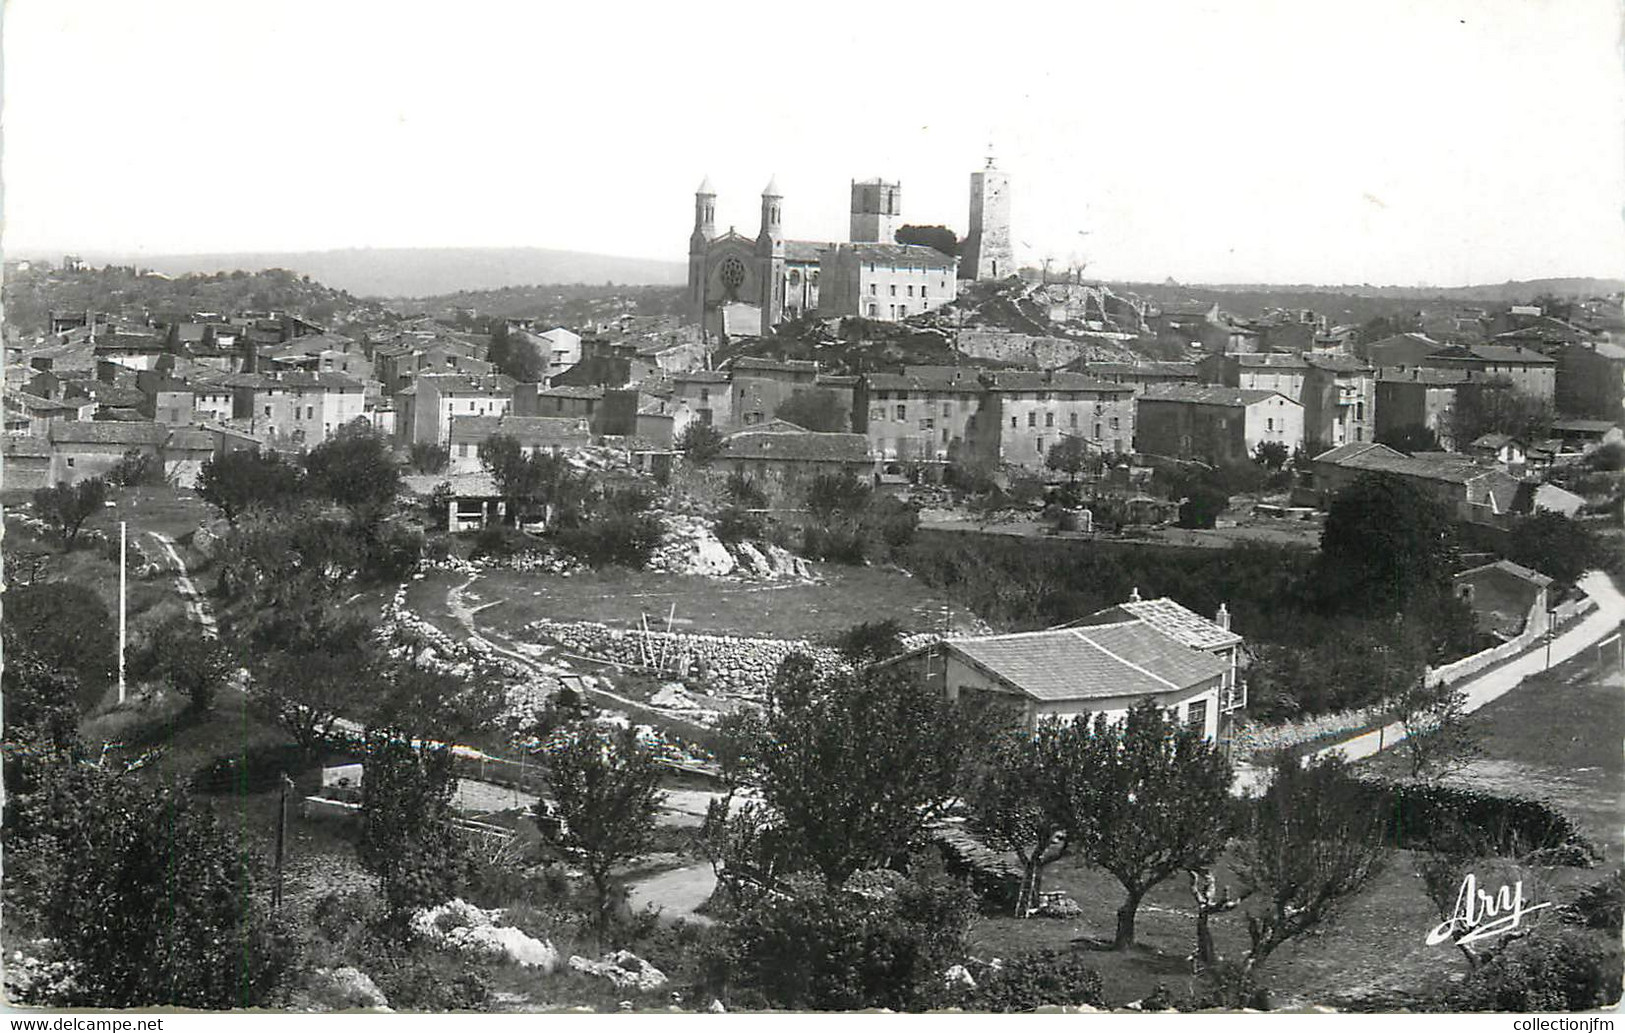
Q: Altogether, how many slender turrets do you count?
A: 2